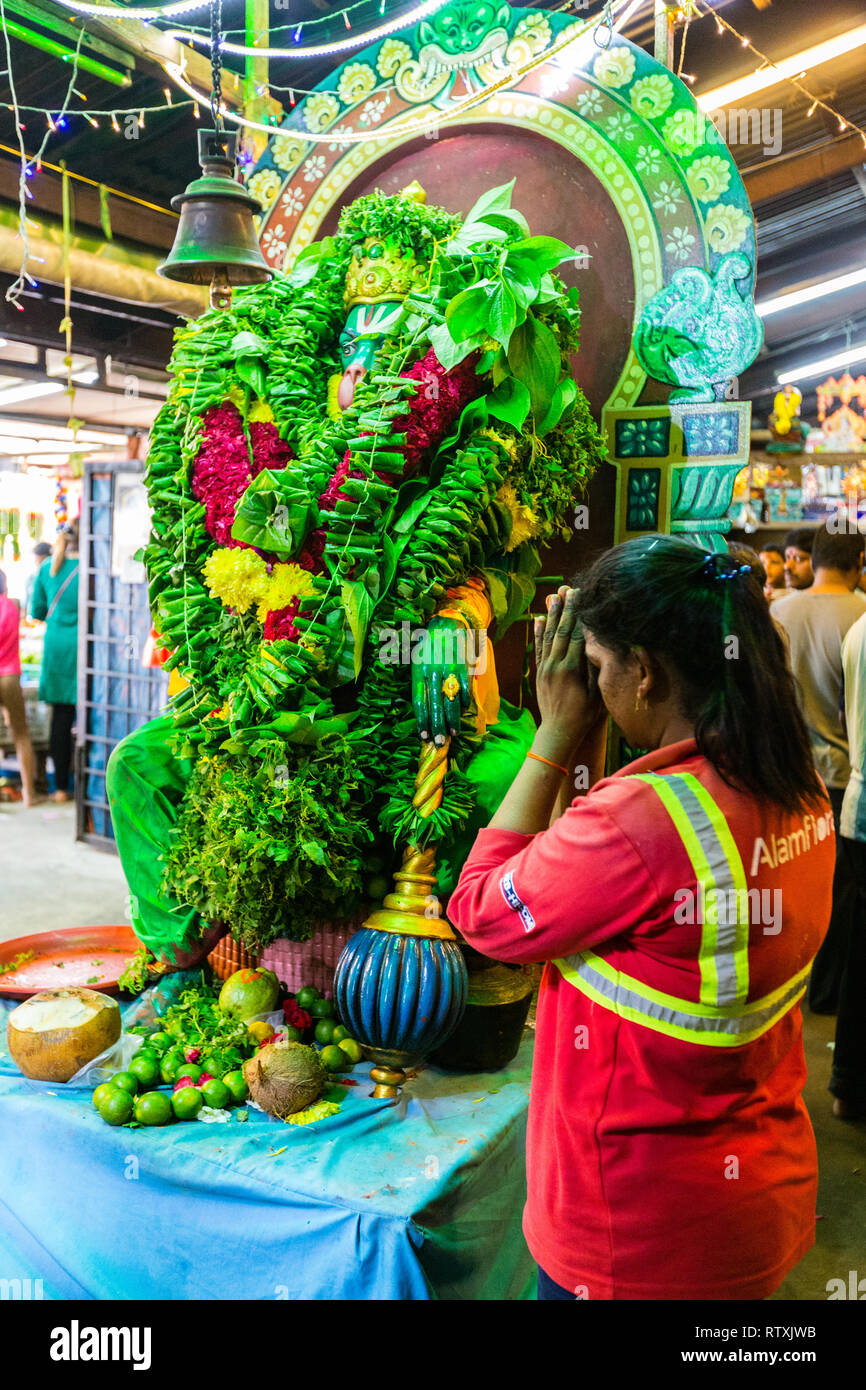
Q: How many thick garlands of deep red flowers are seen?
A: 2